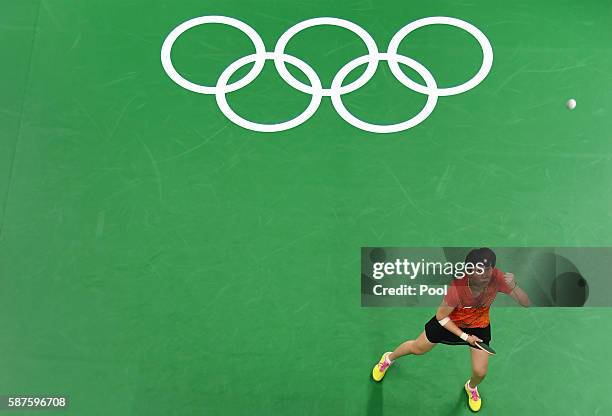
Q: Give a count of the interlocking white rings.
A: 5